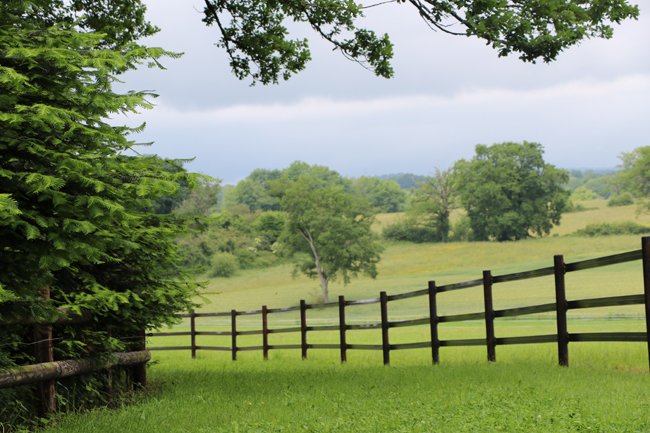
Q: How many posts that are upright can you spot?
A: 12